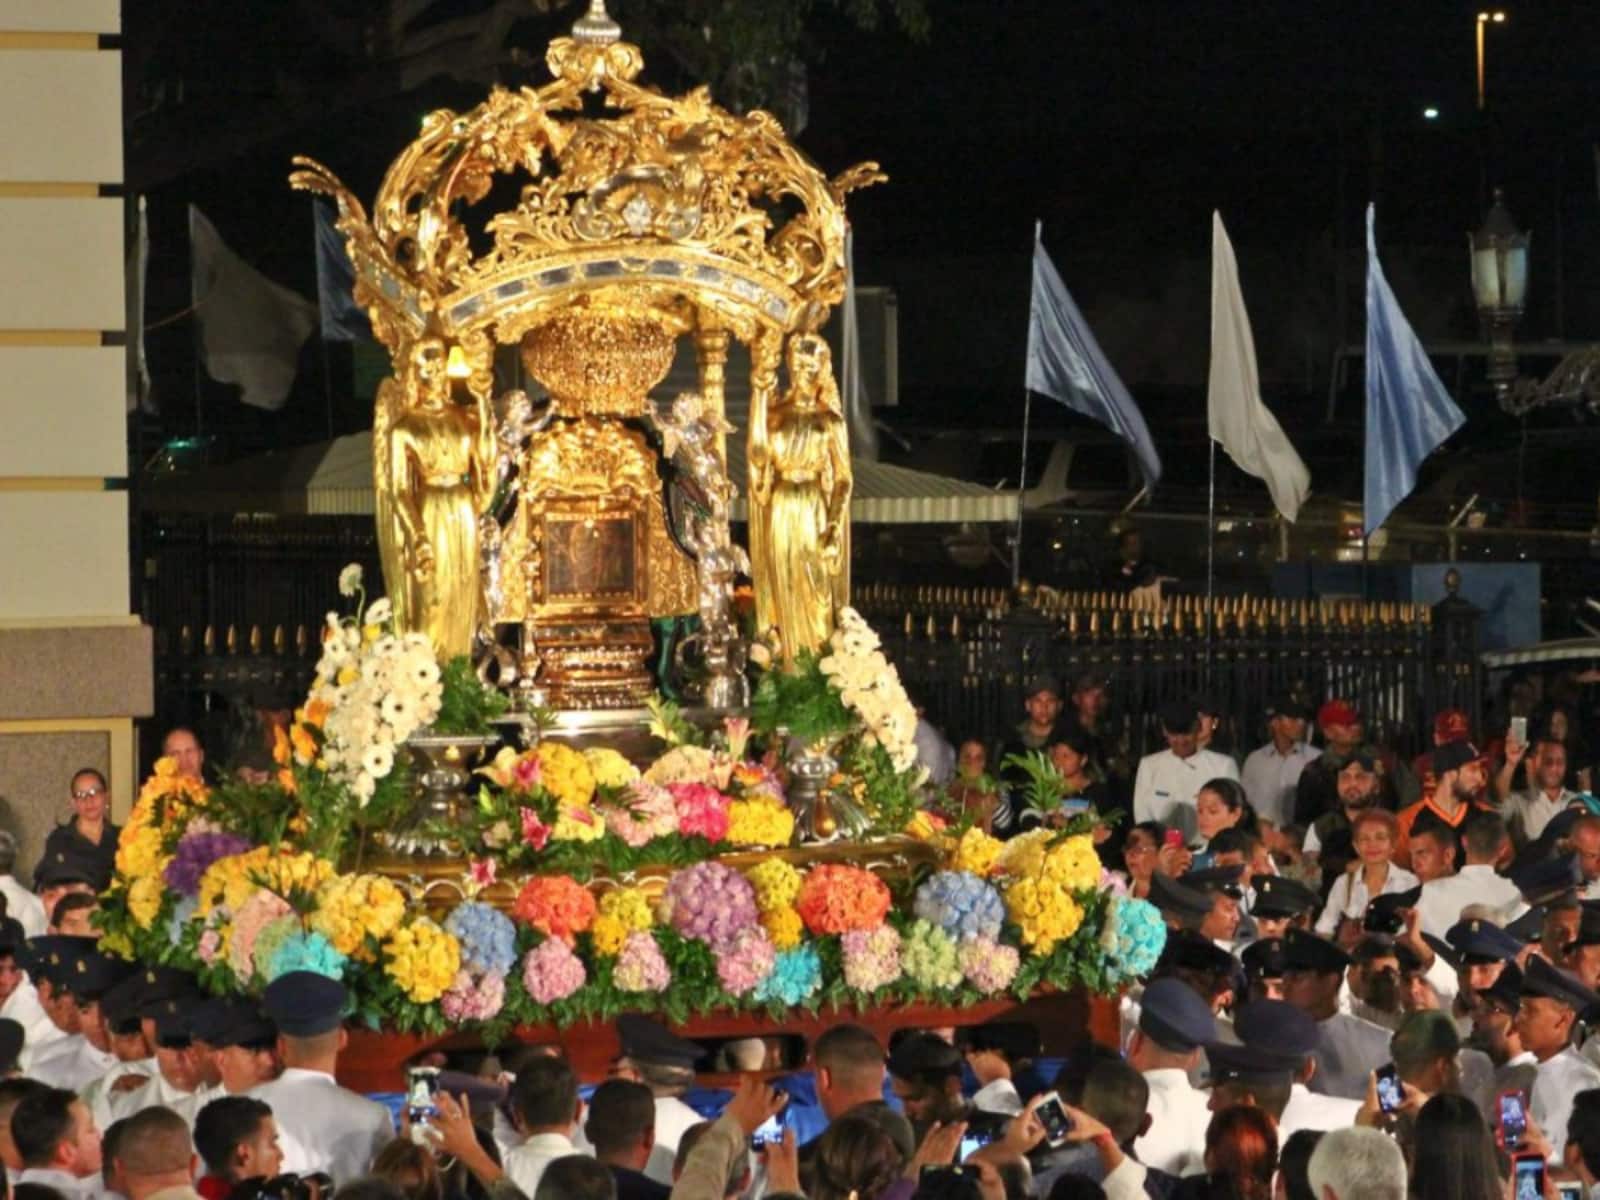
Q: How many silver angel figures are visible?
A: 2